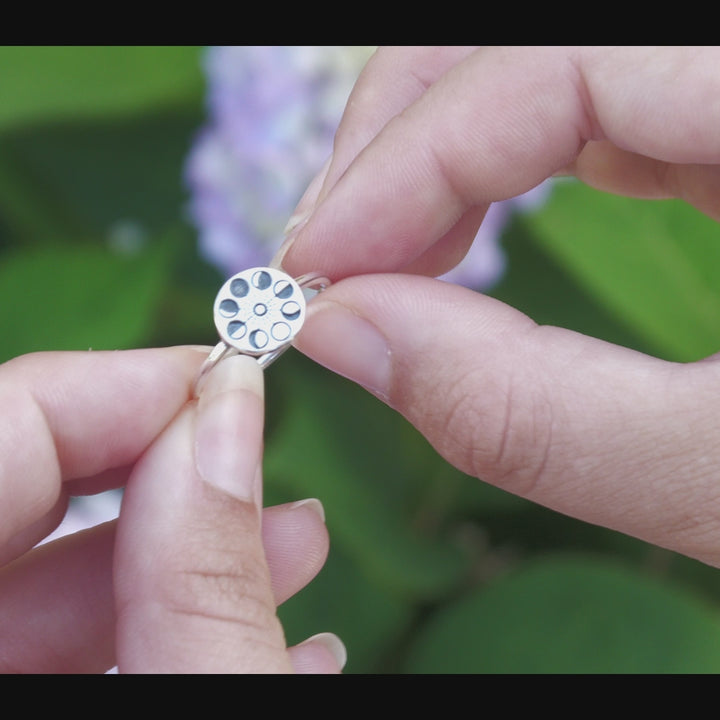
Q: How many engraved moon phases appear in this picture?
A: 8